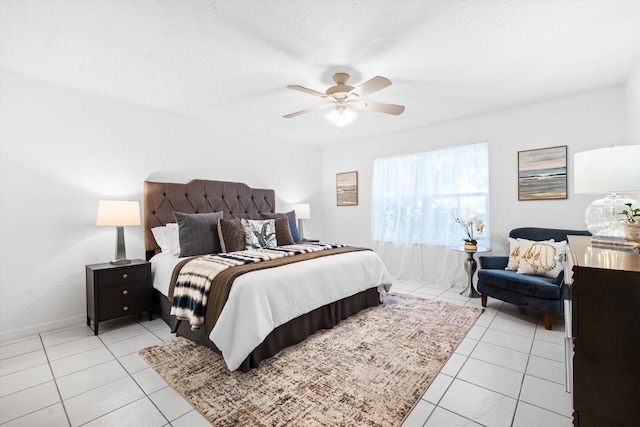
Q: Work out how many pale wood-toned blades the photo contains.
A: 4